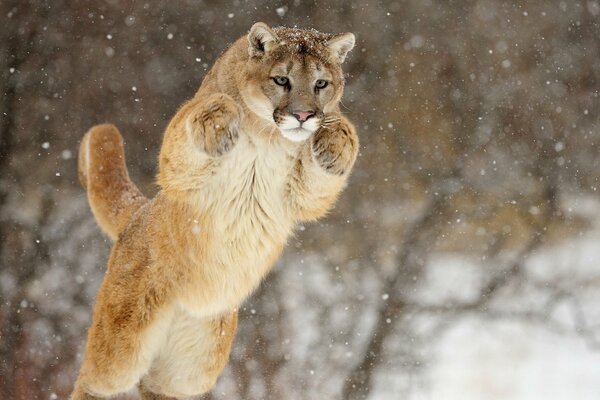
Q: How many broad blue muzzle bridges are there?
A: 0